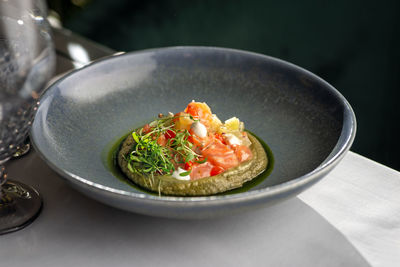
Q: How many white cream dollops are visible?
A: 3